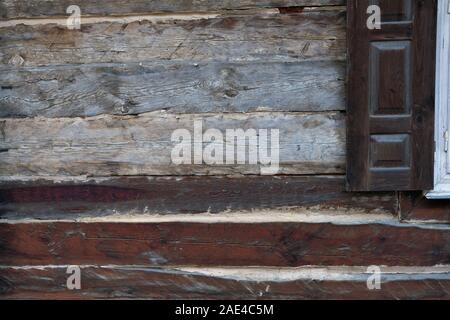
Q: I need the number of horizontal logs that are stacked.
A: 7